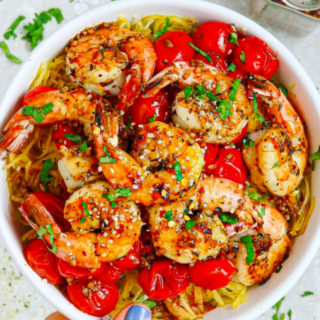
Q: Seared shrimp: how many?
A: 8